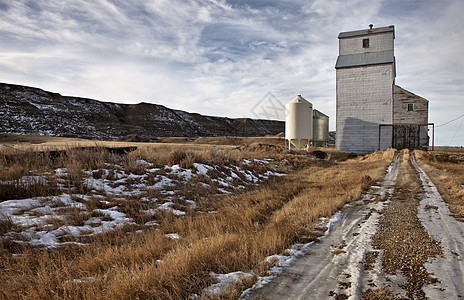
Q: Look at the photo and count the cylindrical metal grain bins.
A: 2